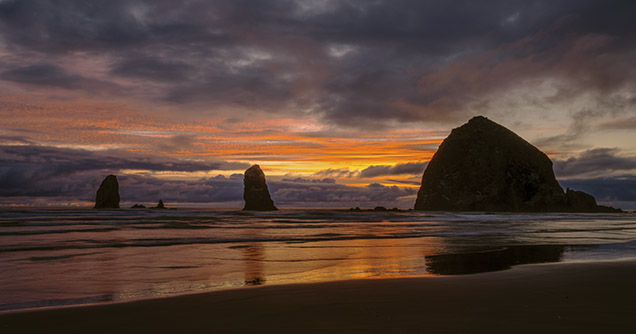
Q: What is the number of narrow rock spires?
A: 2